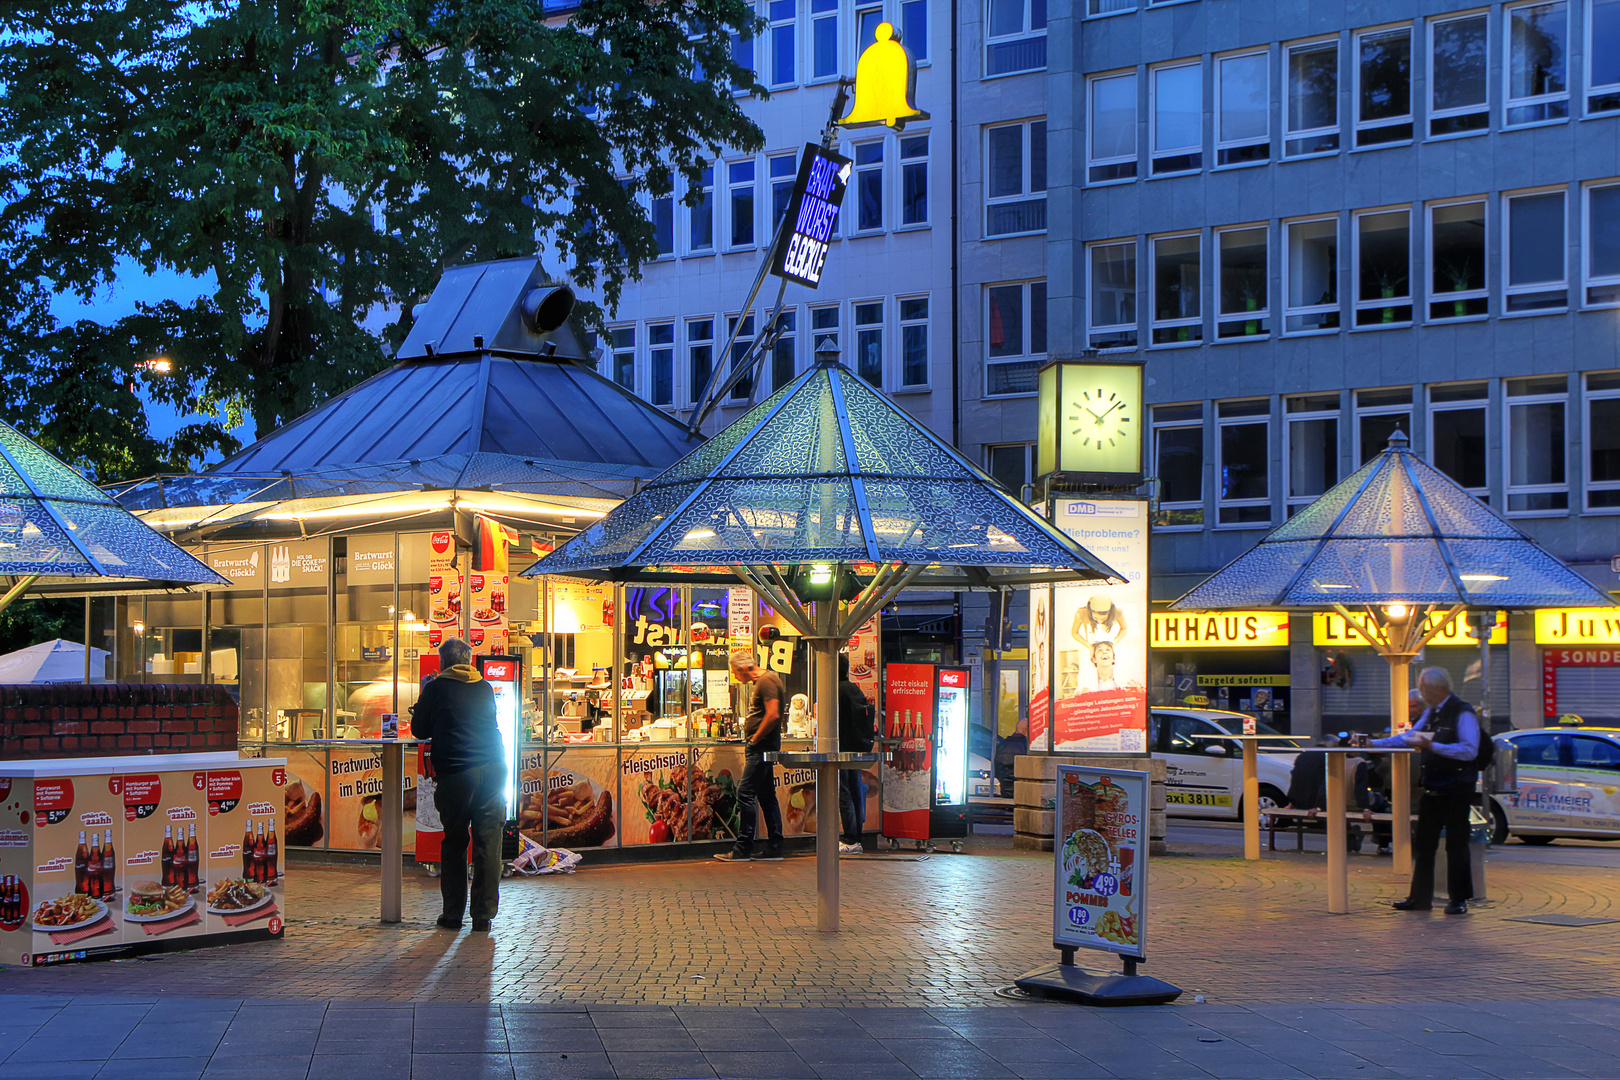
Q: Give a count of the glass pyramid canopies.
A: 3